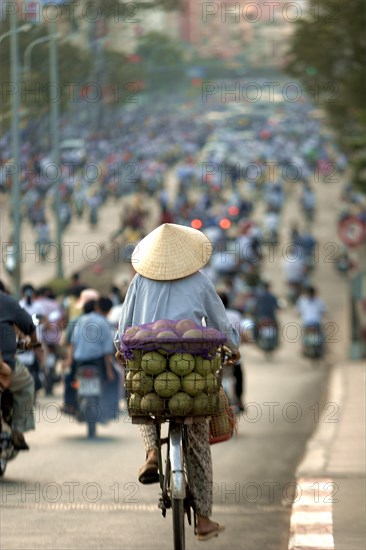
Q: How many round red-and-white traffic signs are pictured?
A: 1